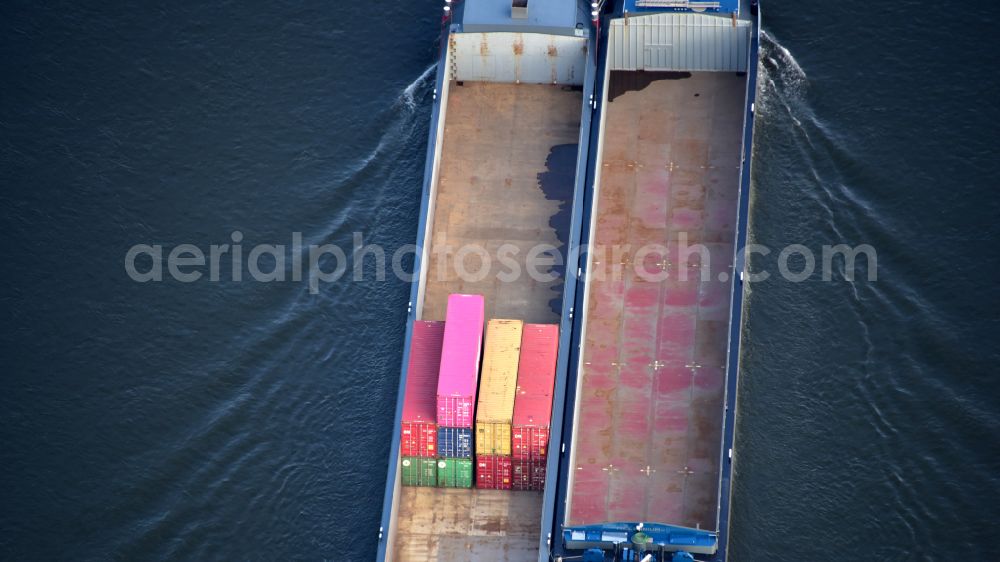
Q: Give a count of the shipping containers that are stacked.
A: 9